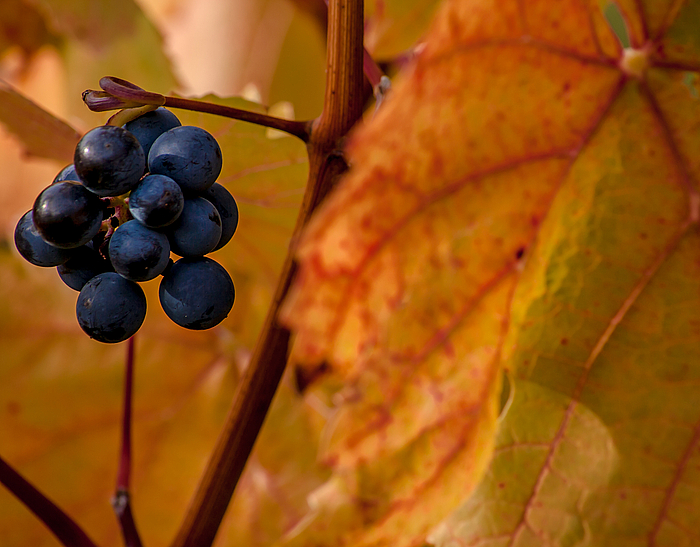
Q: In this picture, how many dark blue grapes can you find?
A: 13